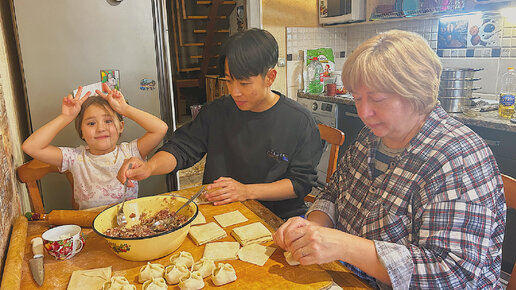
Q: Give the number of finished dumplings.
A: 8